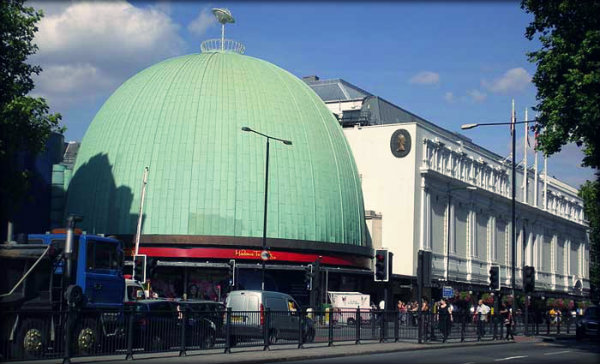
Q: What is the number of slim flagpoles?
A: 4